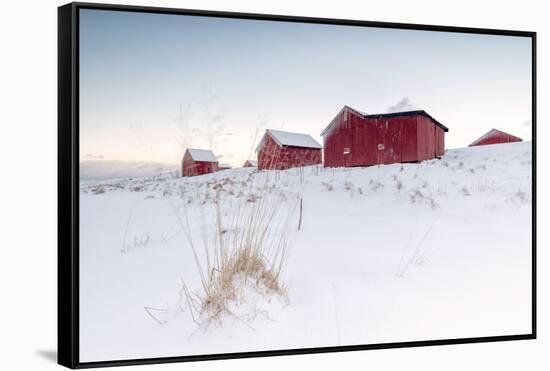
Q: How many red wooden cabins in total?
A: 5